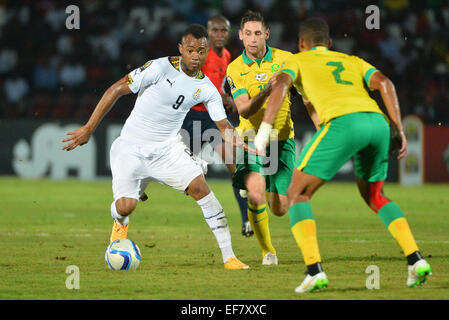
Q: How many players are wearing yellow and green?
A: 2